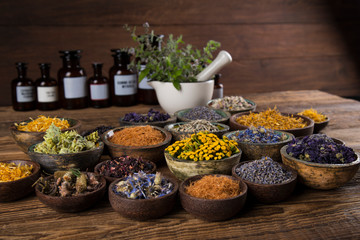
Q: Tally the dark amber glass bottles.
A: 7